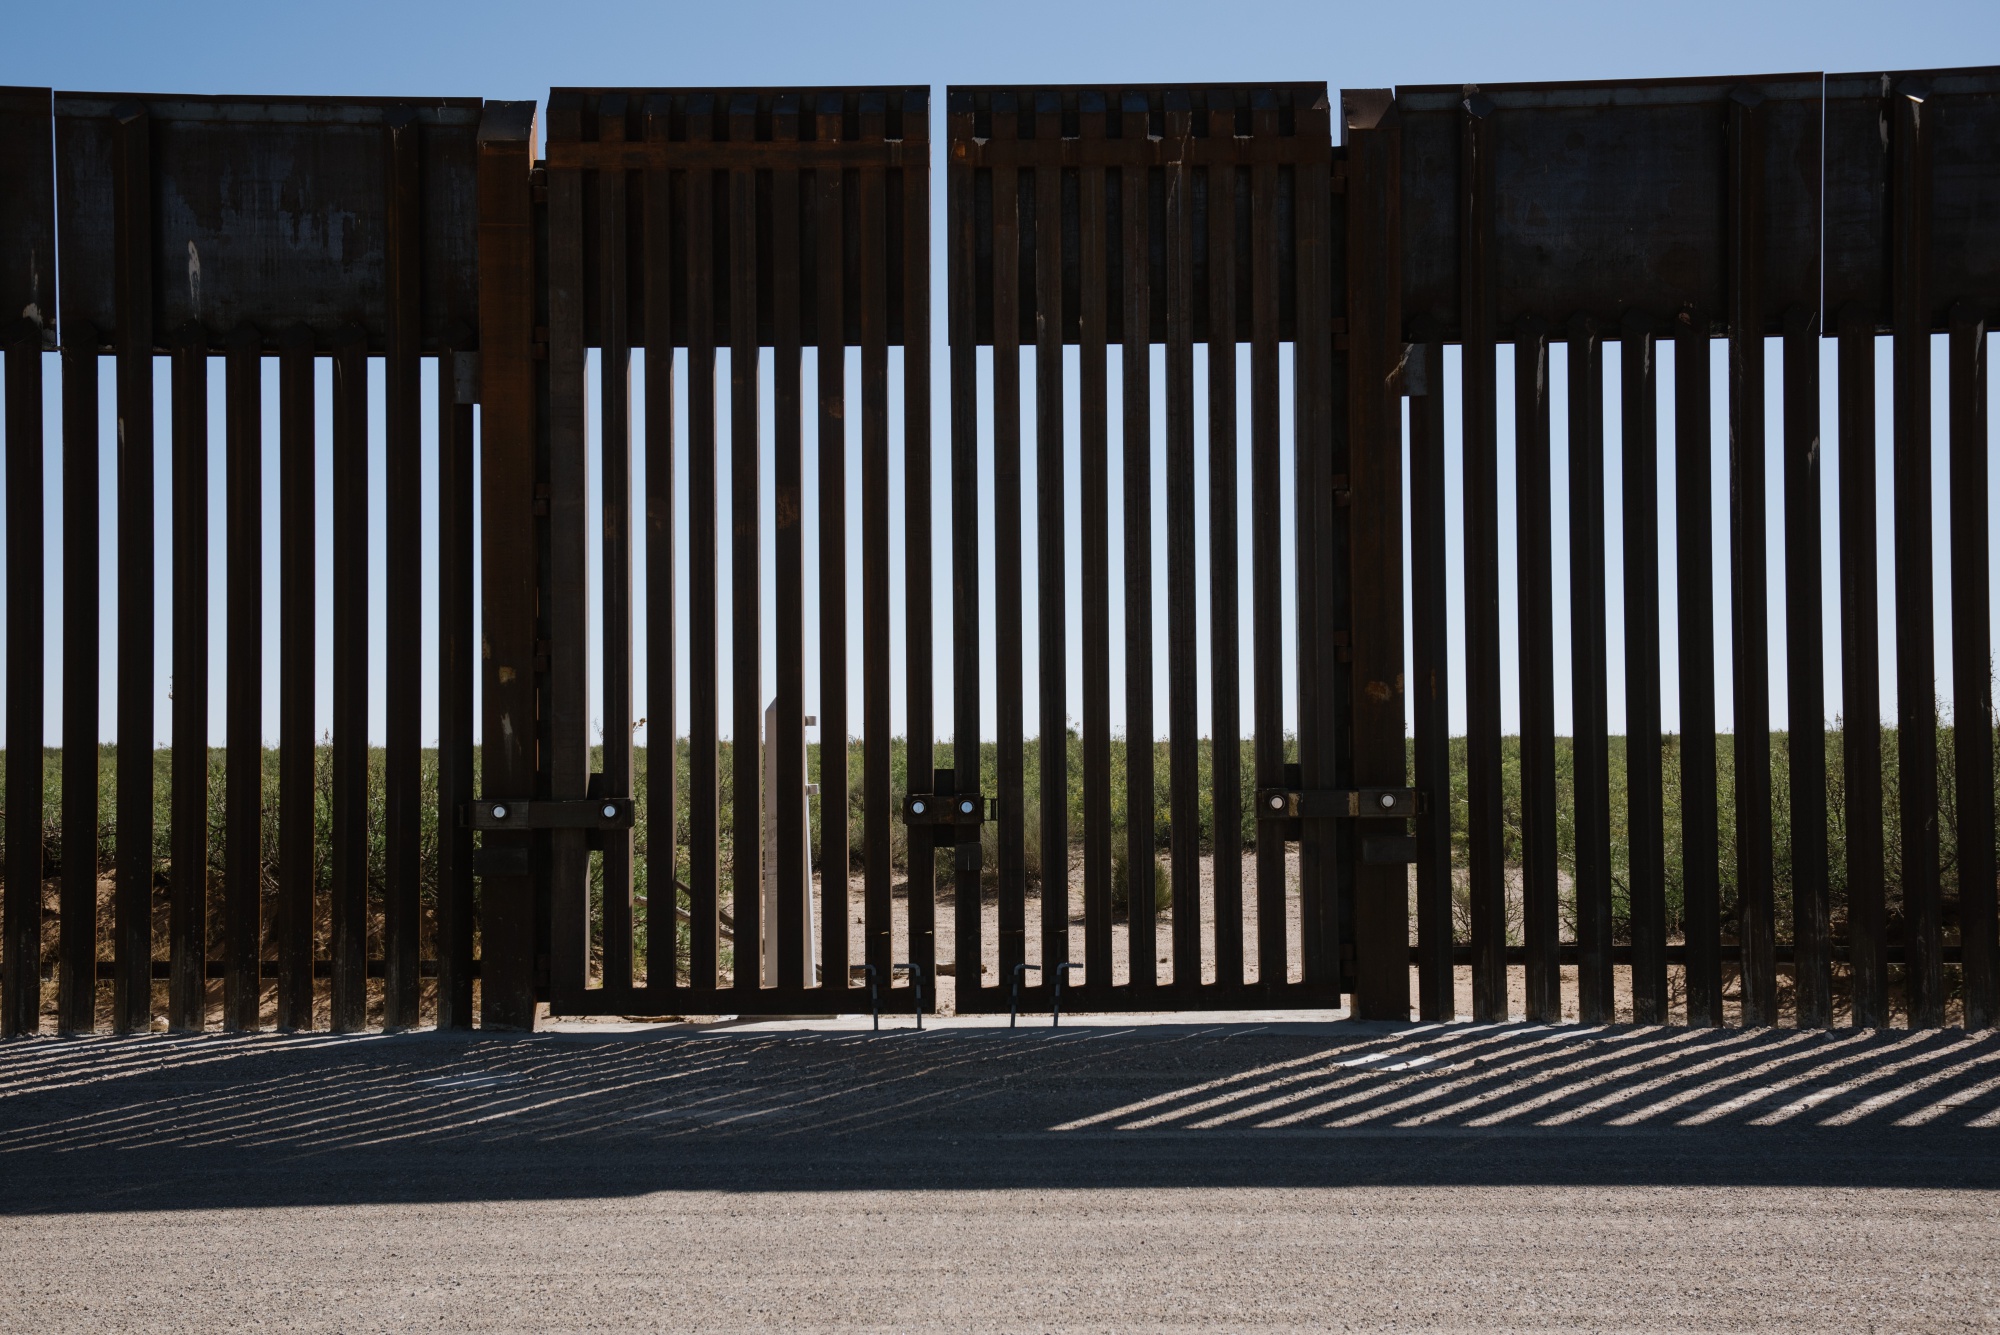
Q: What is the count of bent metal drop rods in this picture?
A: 4